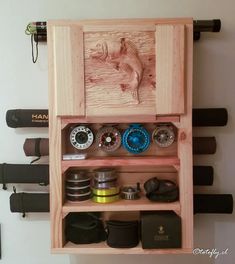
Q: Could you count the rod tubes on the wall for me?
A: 6